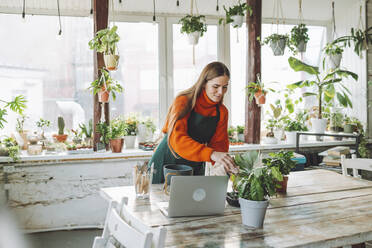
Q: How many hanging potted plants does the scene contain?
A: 9